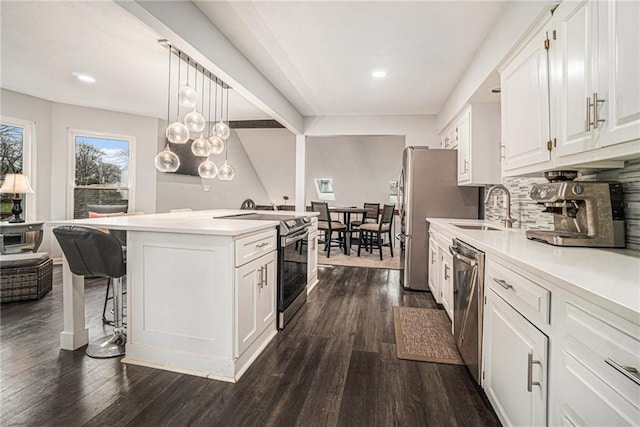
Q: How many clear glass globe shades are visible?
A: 9